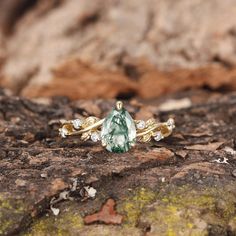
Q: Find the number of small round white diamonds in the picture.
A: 6